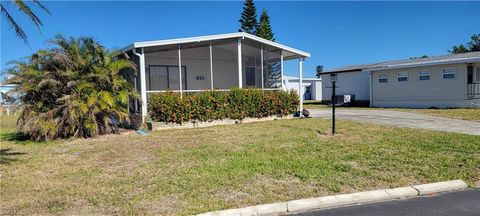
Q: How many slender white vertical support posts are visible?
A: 7